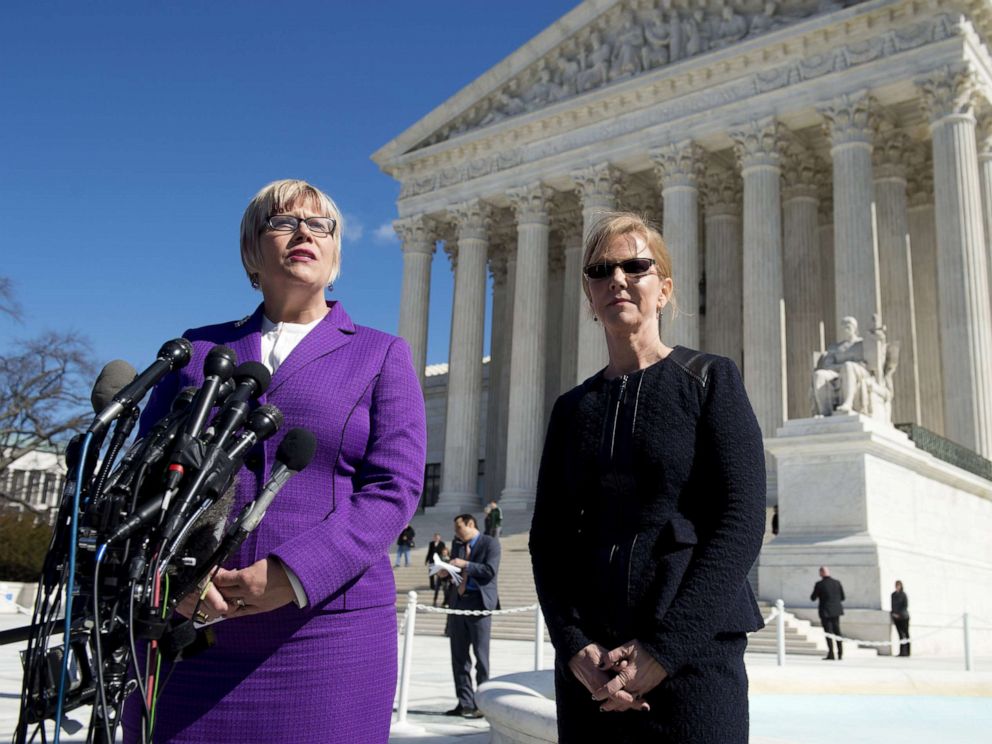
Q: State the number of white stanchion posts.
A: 4